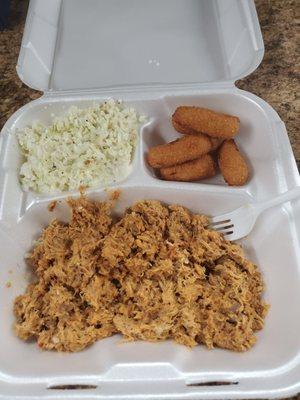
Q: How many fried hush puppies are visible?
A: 5